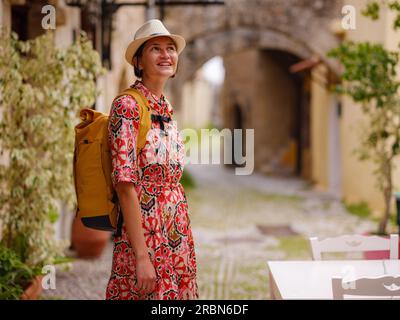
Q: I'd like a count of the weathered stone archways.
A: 1